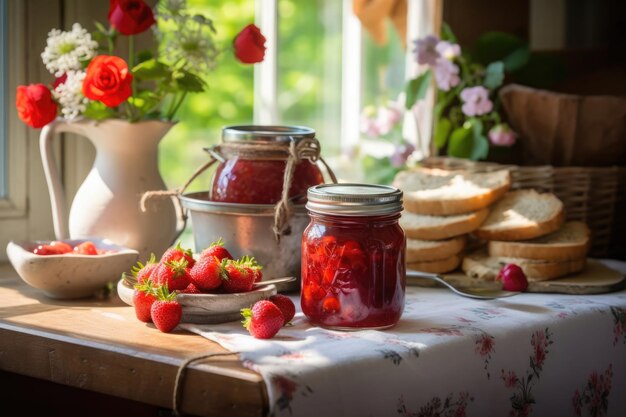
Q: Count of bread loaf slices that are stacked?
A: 7